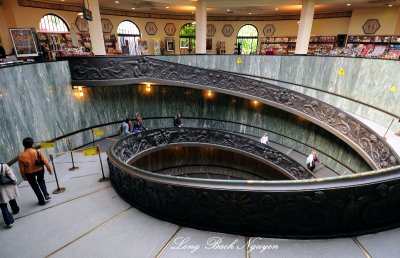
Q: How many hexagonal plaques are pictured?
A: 8